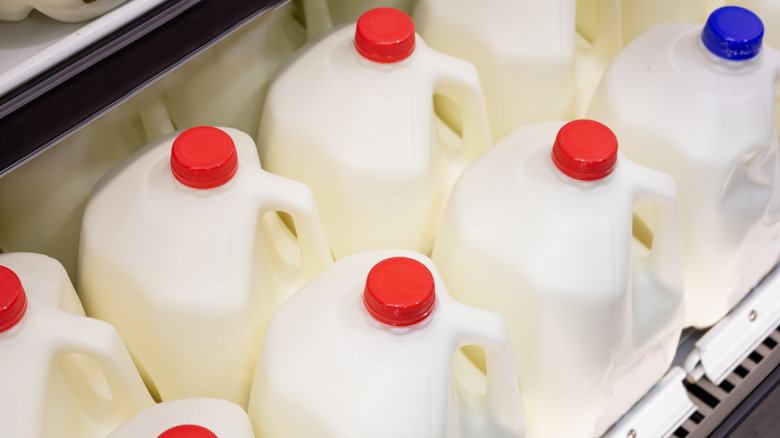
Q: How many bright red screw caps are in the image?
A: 6